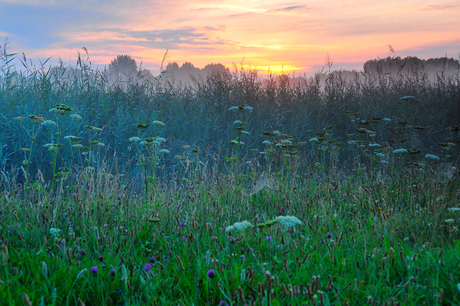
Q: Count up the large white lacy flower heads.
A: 2